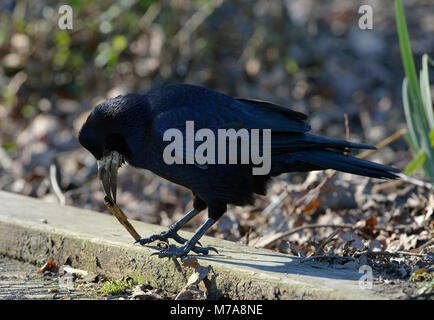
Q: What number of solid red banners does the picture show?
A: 0